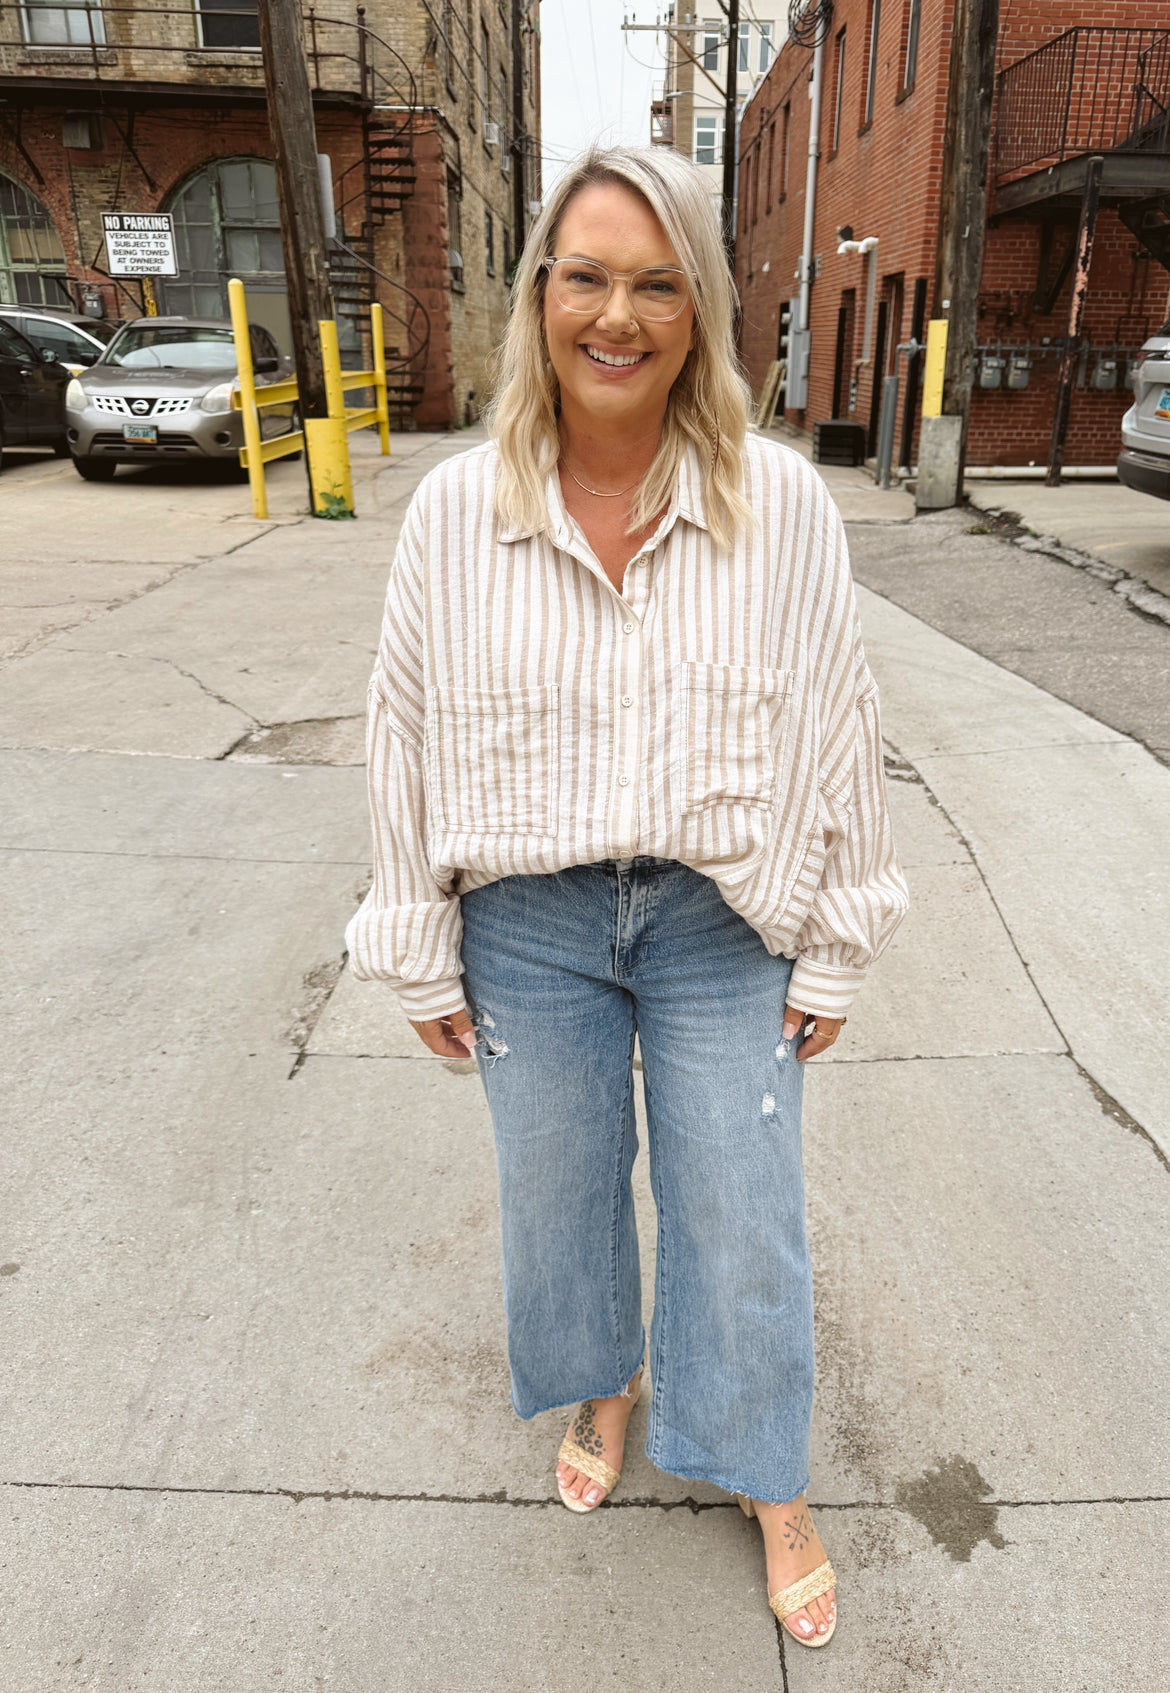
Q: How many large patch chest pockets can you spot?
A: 2